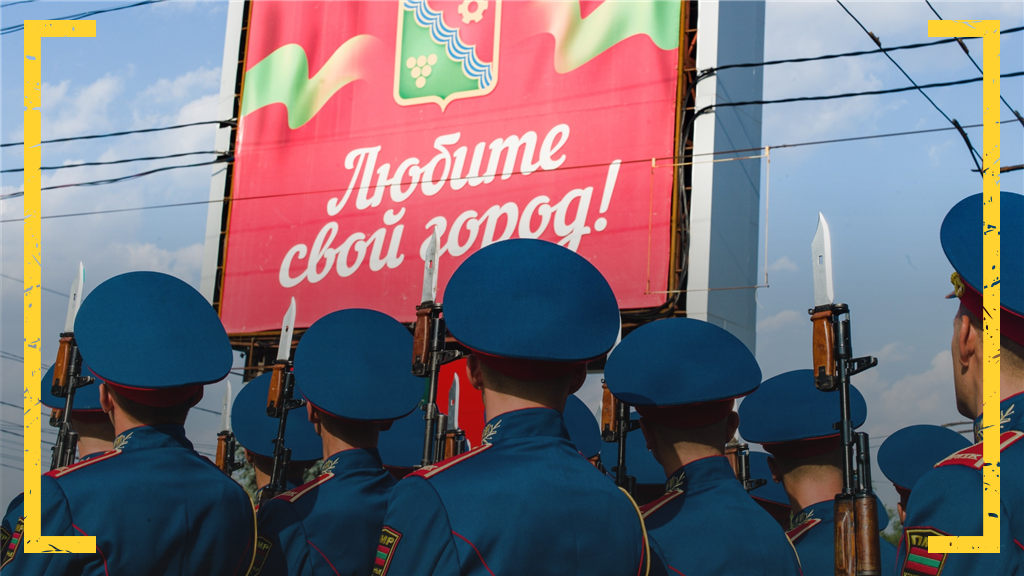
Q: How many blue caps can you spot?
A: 13